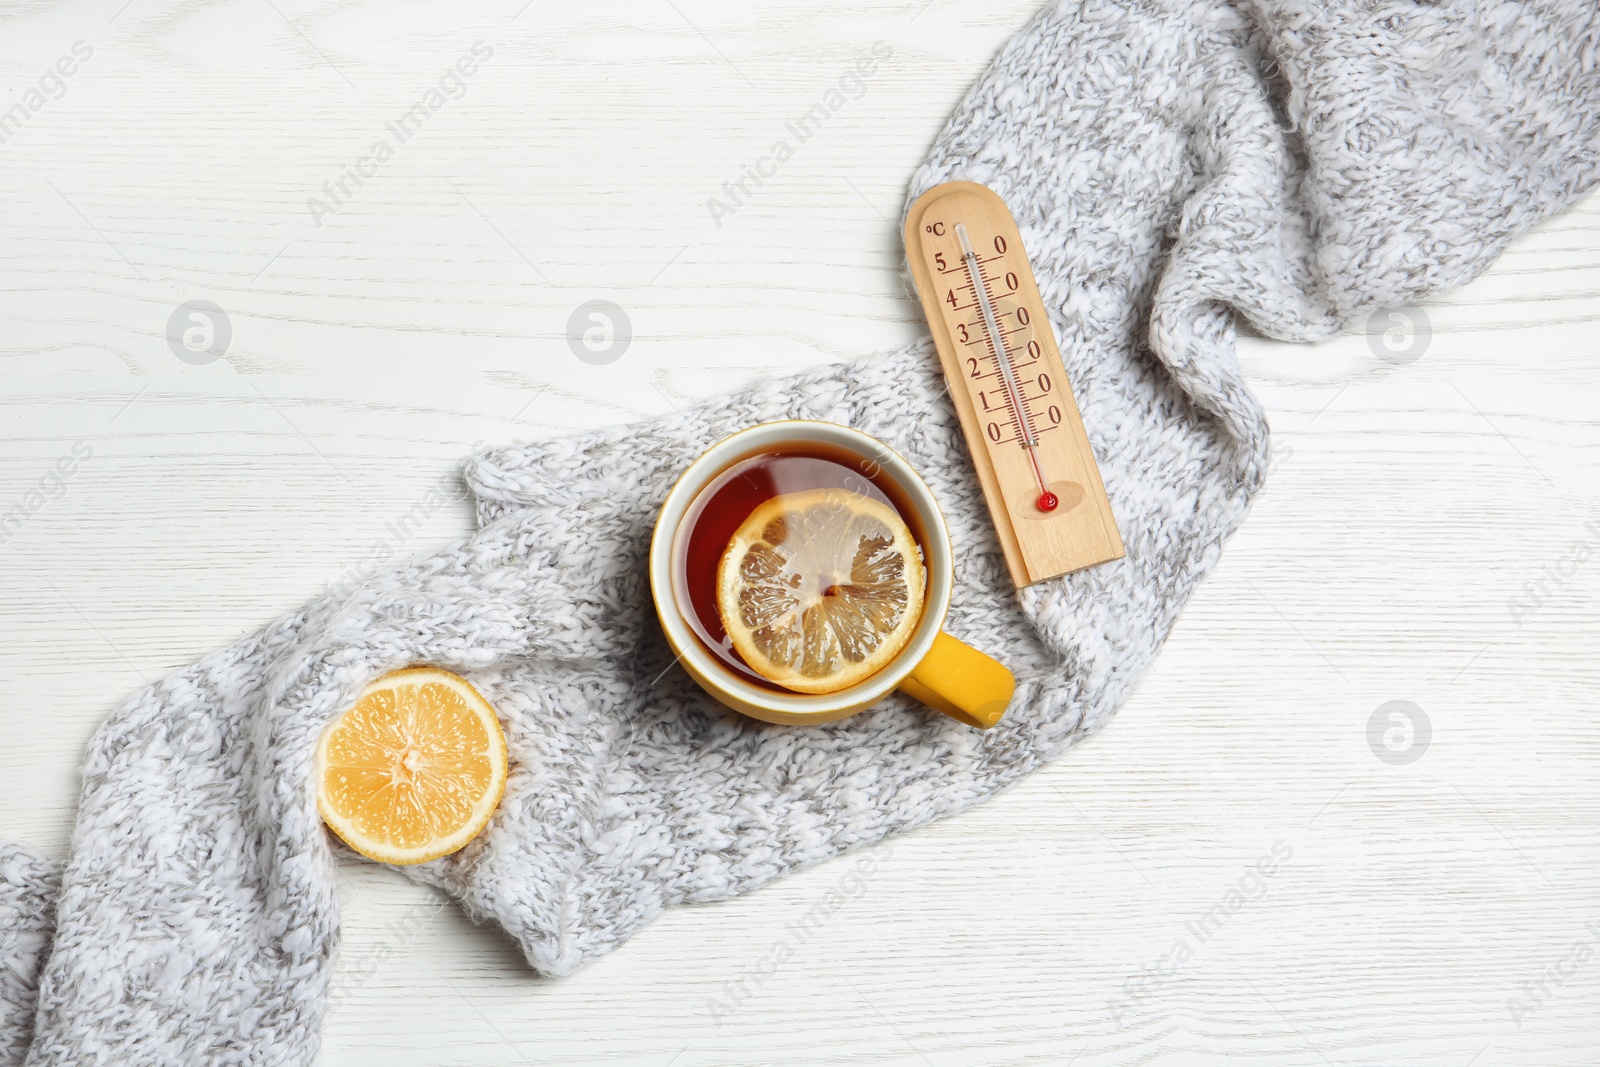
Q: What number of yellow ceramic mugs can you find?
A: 1